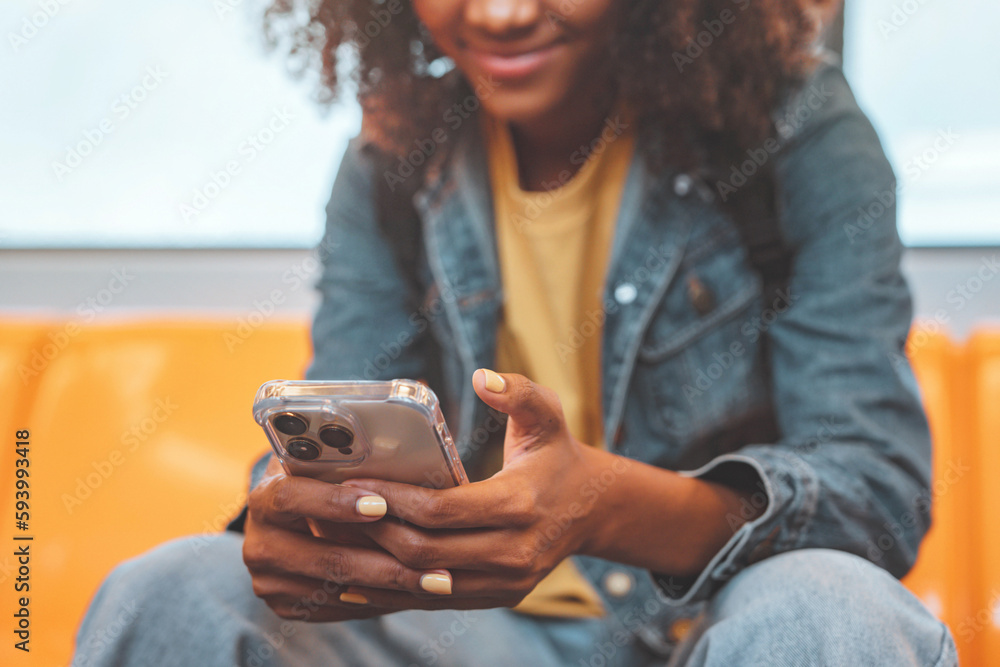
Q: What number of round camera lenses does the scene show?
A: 3